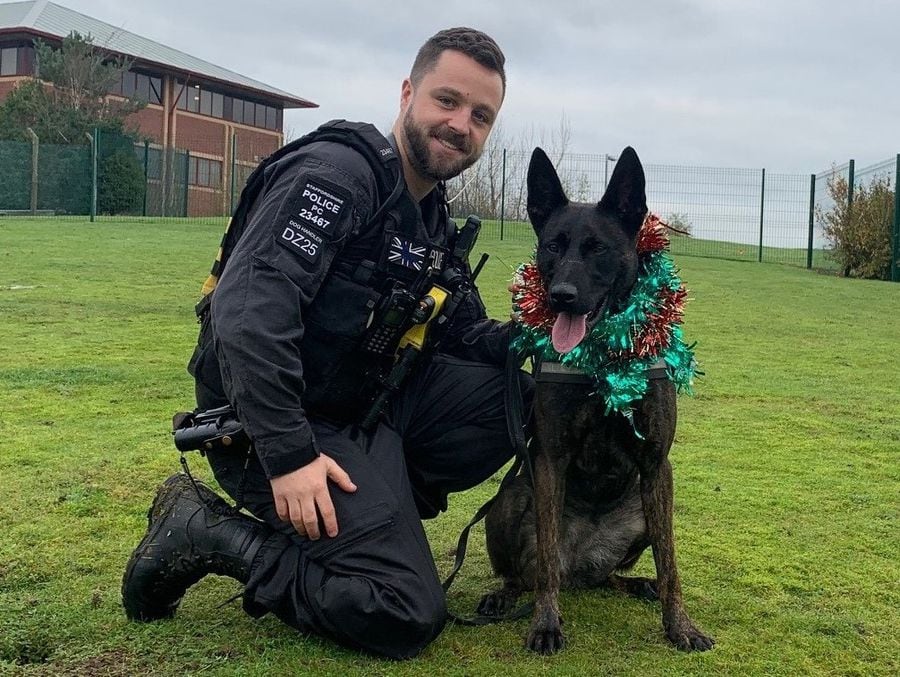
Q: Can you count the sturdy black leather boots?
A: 1